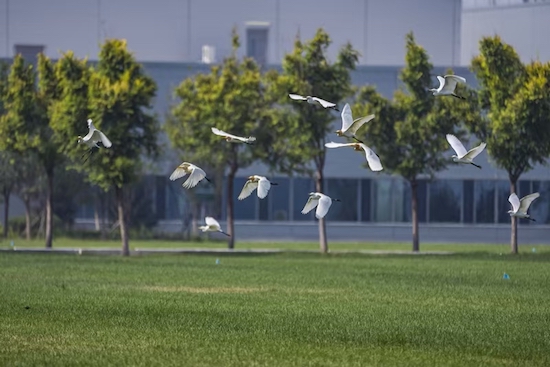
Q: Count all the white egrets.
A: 12